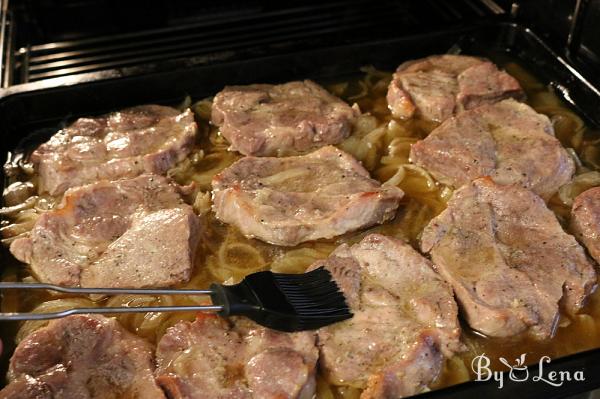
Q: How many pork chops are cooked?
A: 11